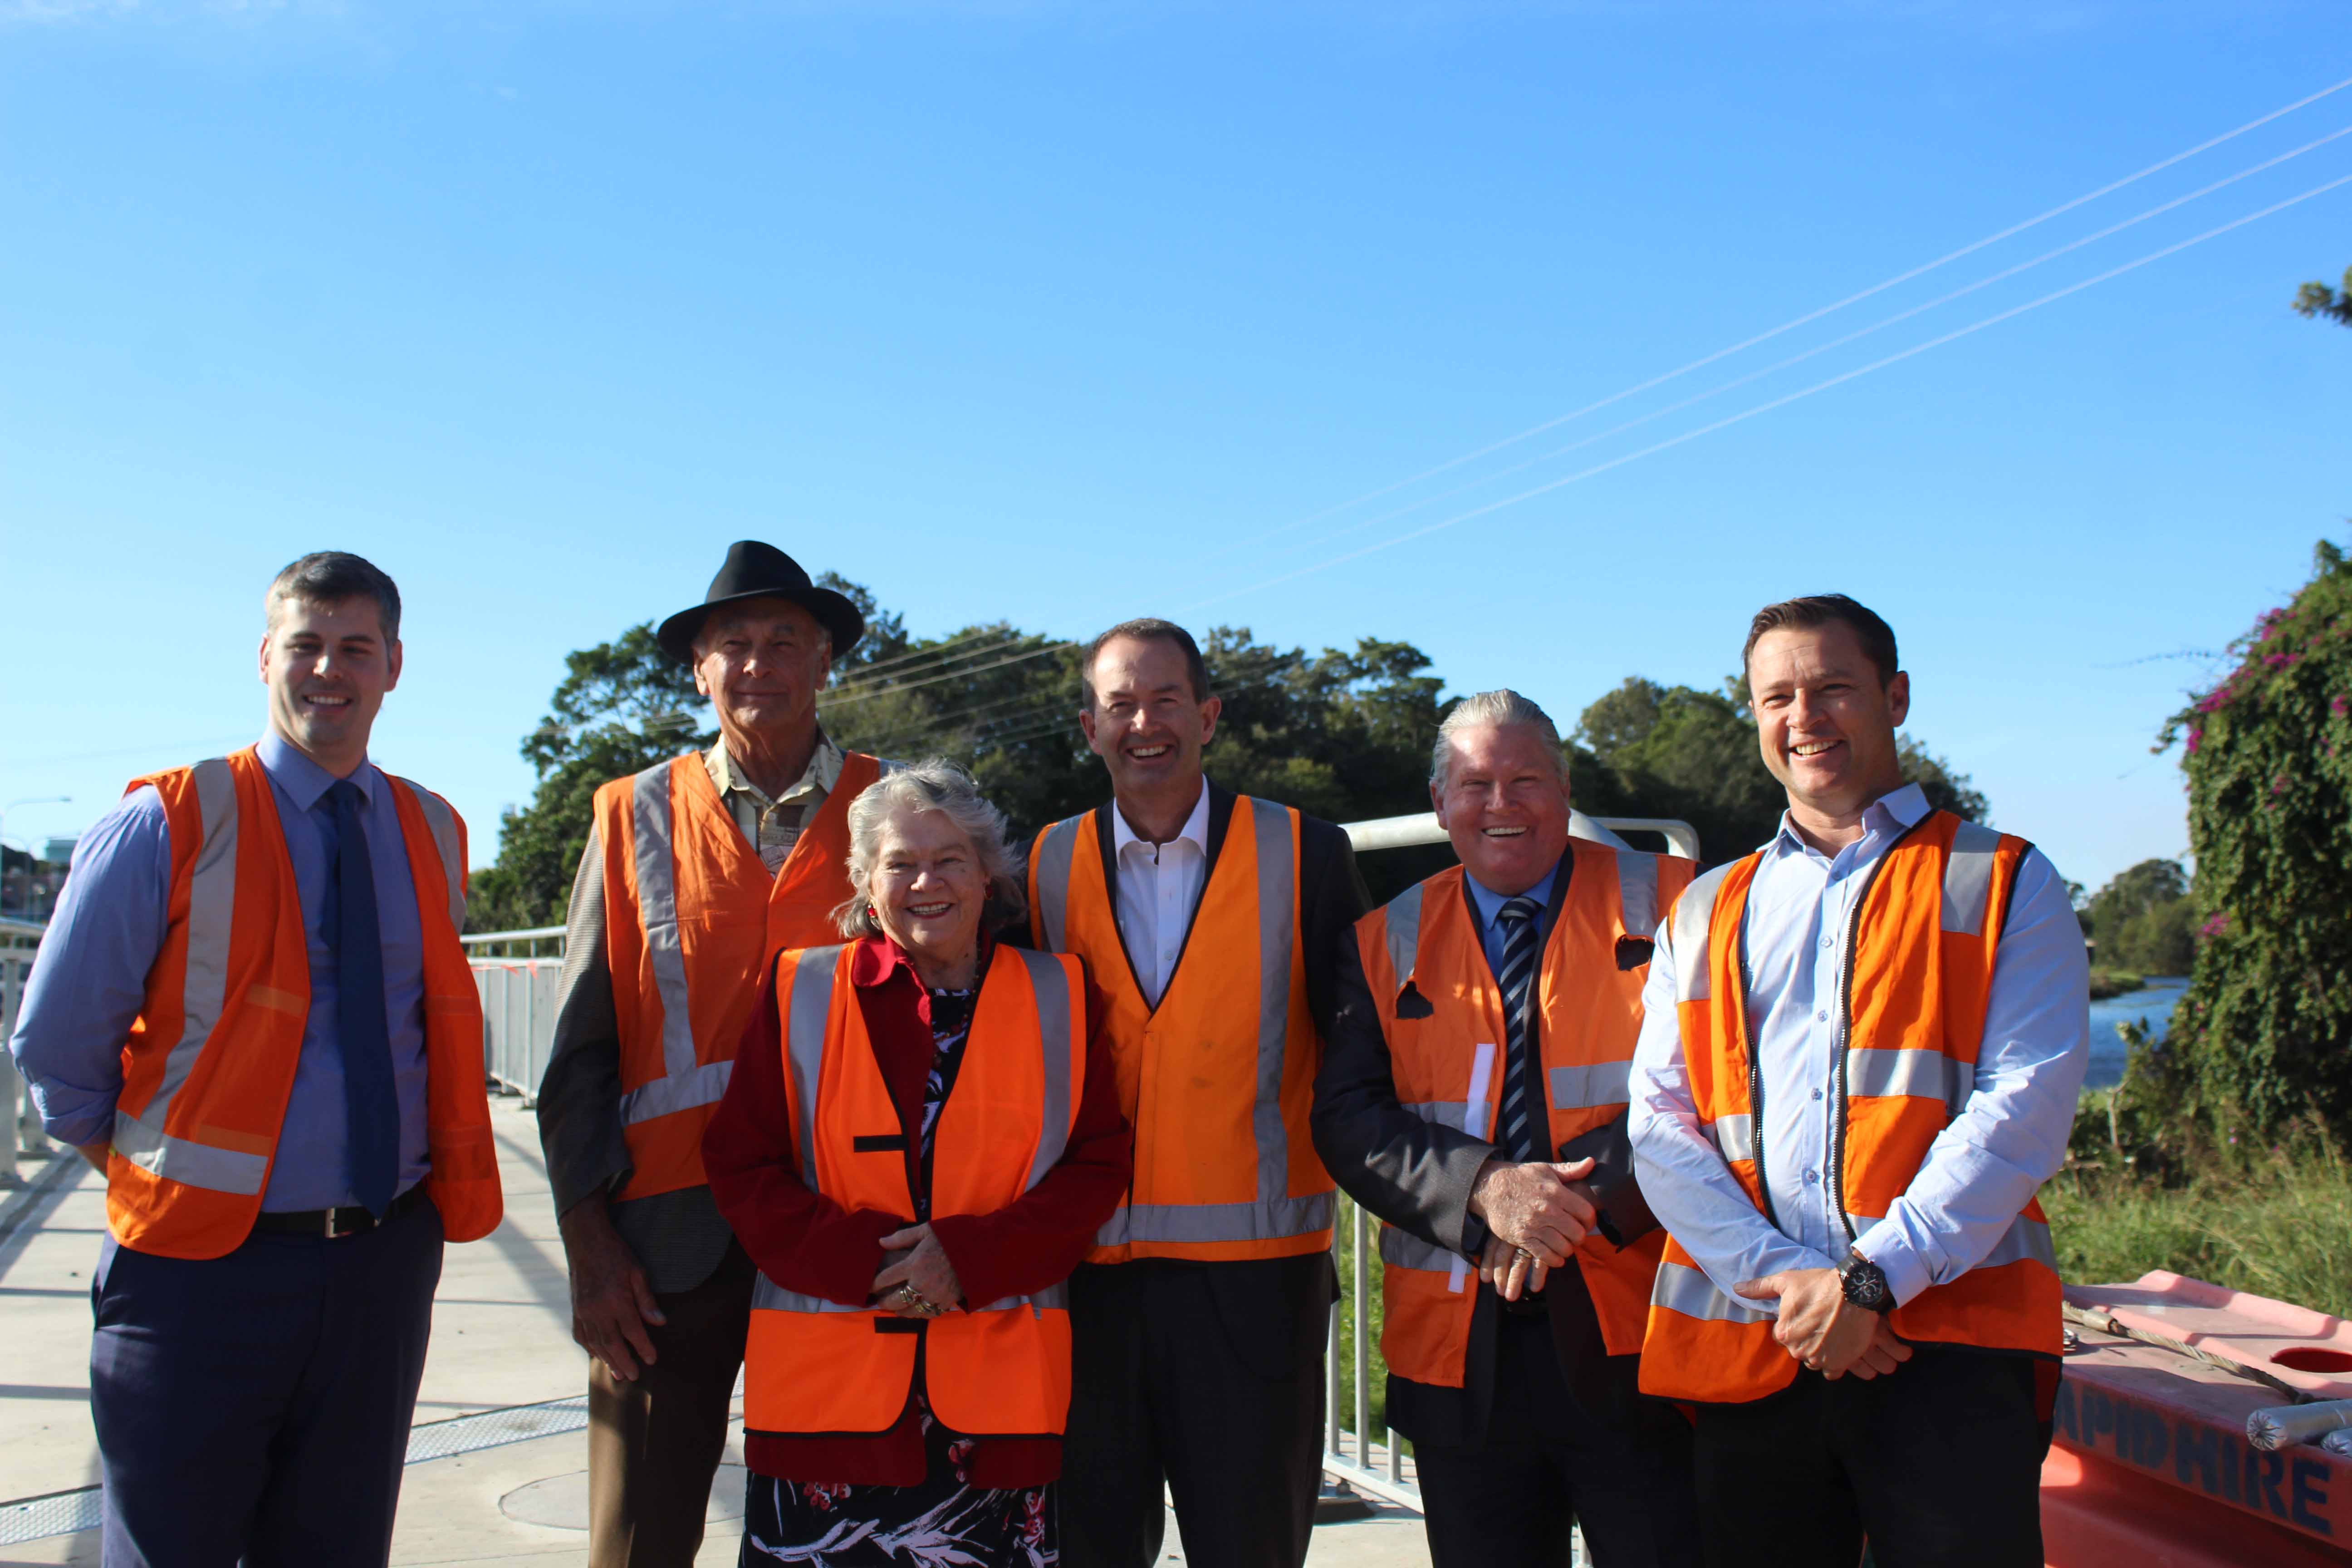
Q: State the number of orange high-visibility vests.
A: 6